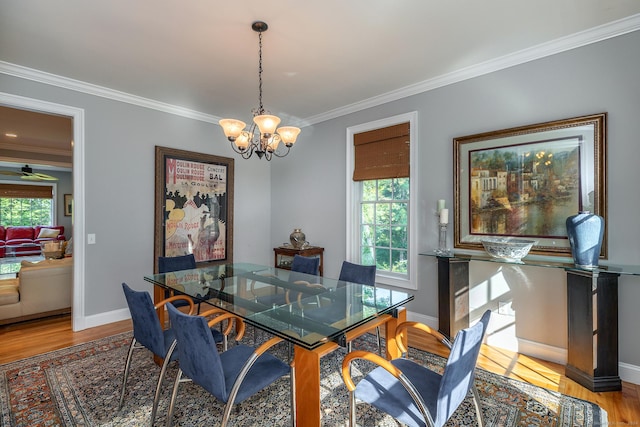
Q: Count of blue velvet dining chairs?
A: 6